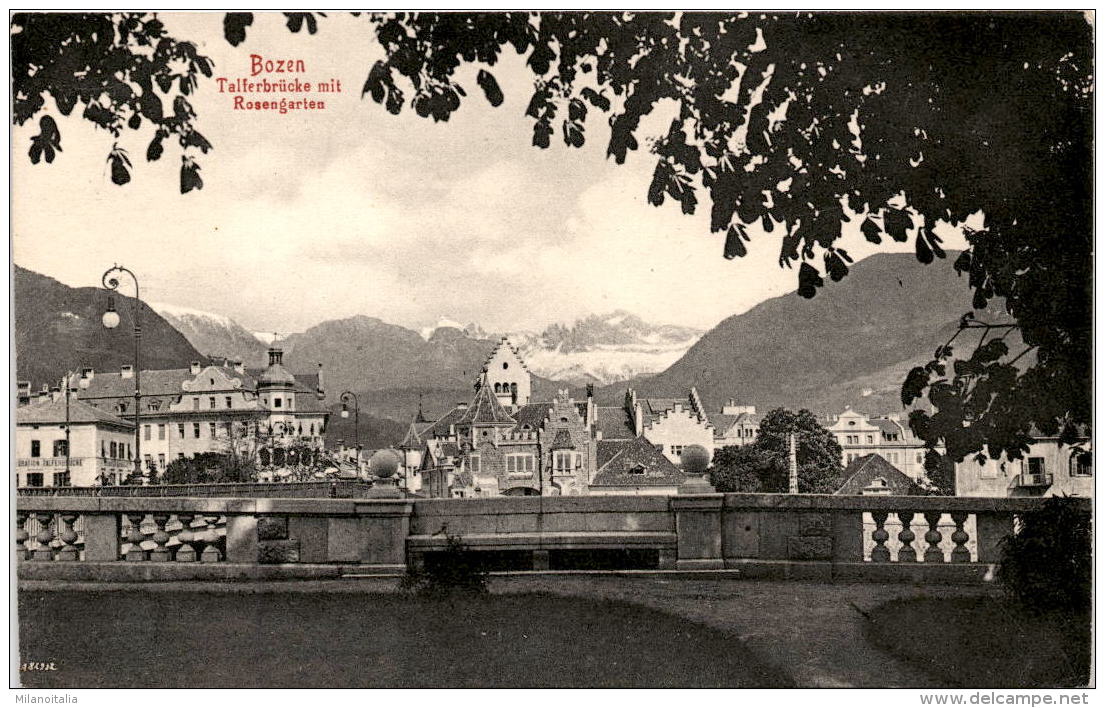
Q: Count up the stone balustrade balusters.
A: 11